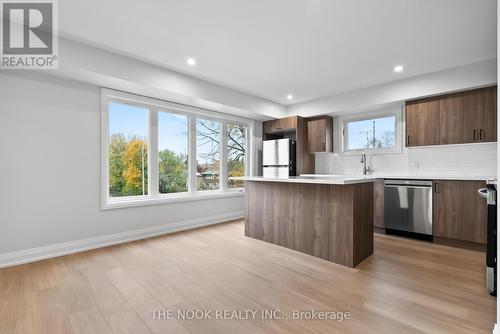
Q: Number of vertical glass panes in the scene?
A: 4